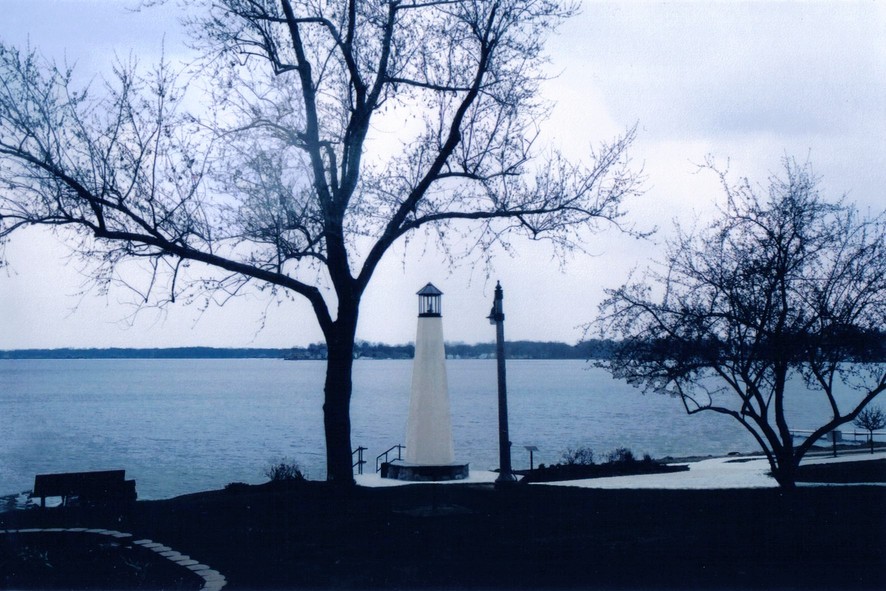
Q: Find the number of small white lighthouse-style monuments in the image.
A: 1